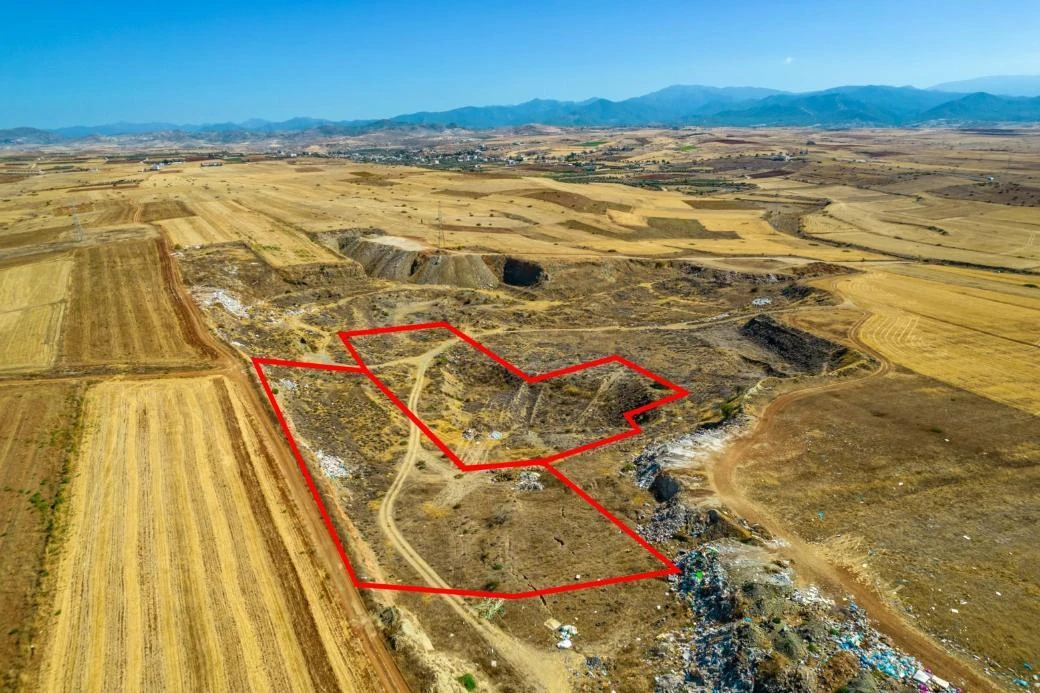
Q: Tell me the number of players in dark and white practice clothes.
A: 0